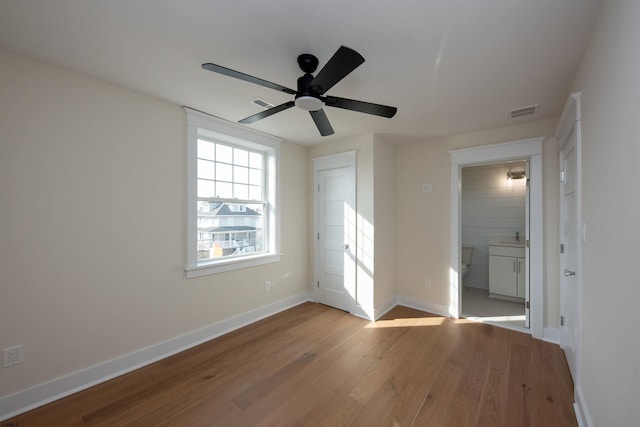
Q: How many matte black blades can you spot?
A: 5